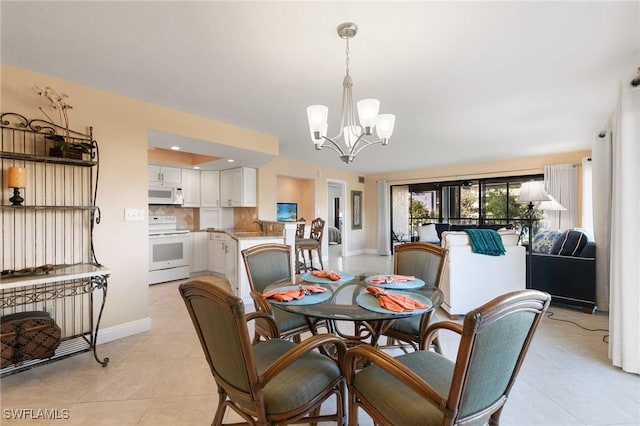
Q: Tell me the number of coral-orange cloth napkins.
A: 4